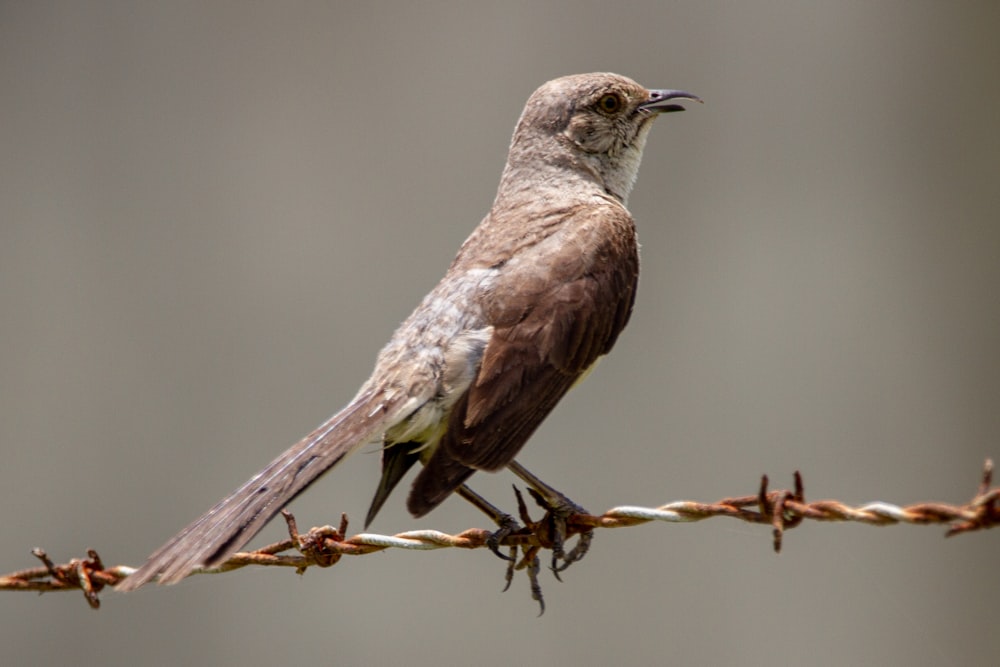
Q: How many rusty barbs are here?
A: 5